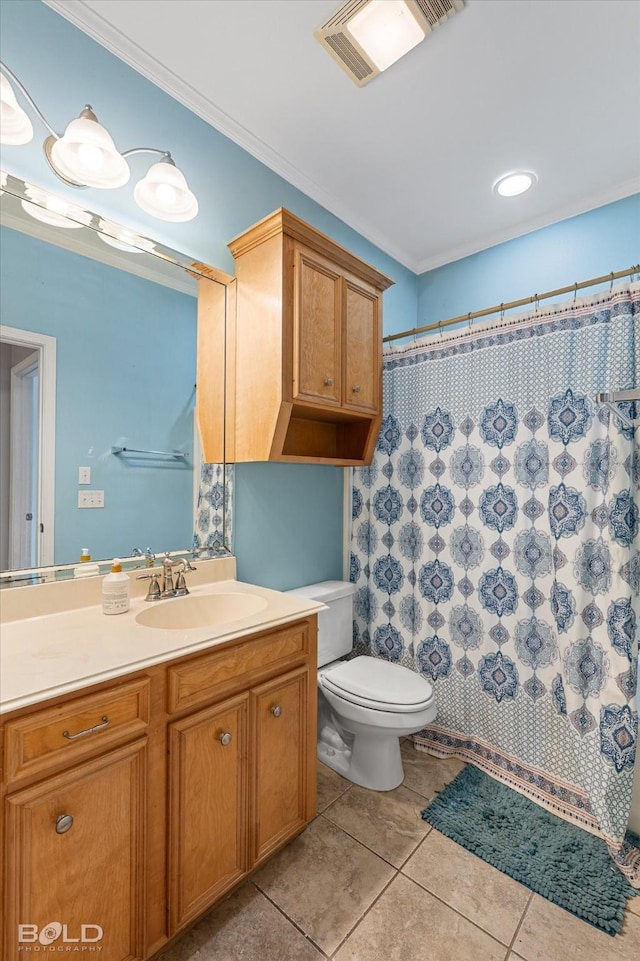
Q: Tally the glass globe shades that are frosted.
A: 3